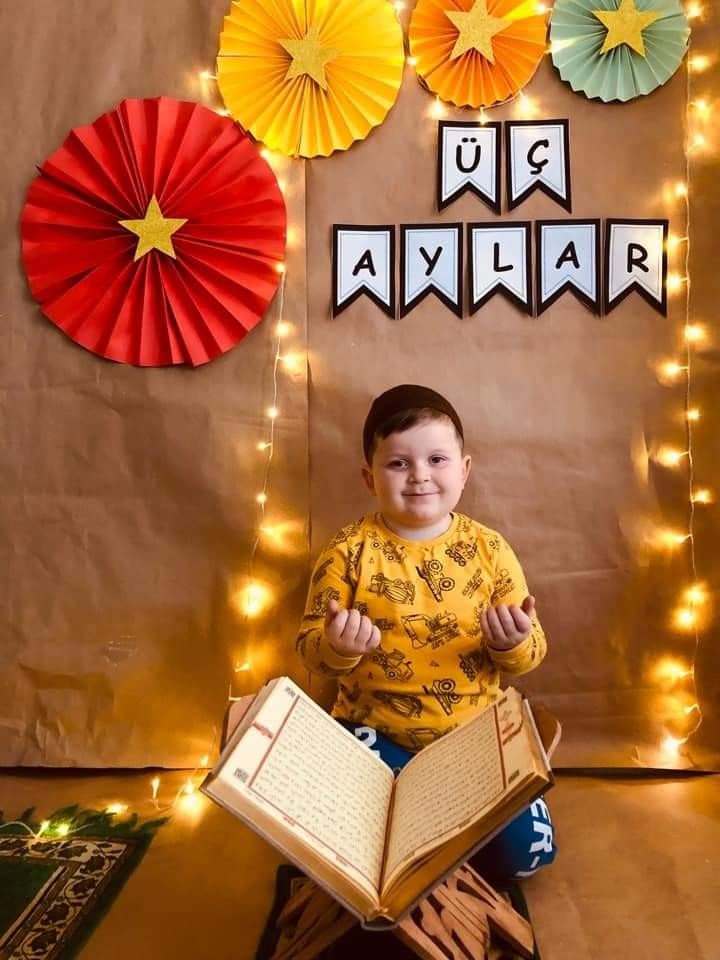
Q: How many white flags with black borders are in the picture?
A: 7